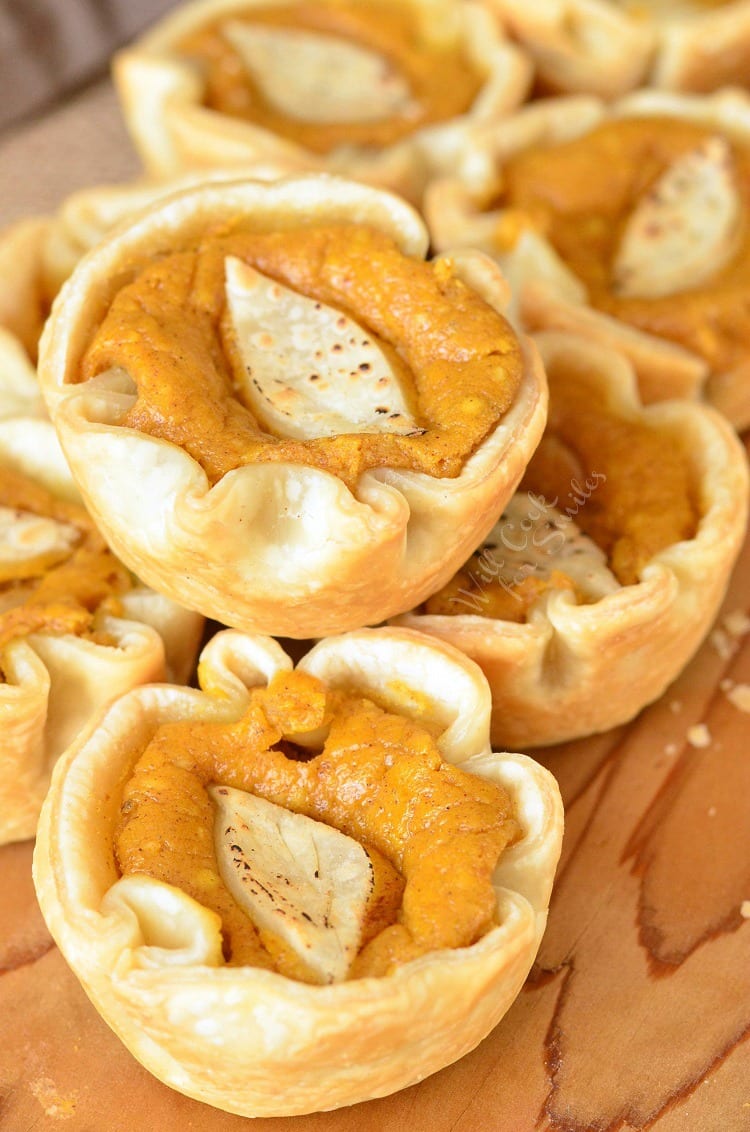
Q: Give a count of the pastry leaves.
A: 6